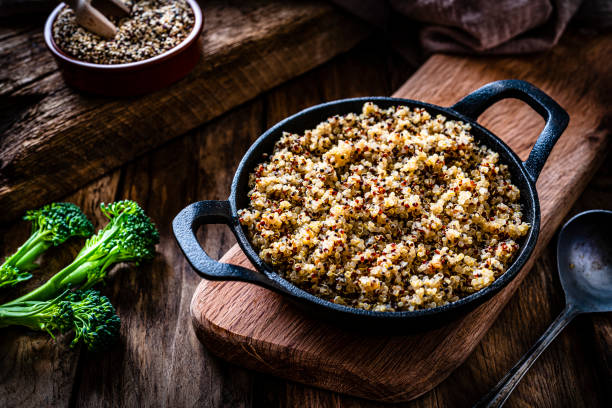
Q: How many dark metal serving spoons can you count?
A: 1